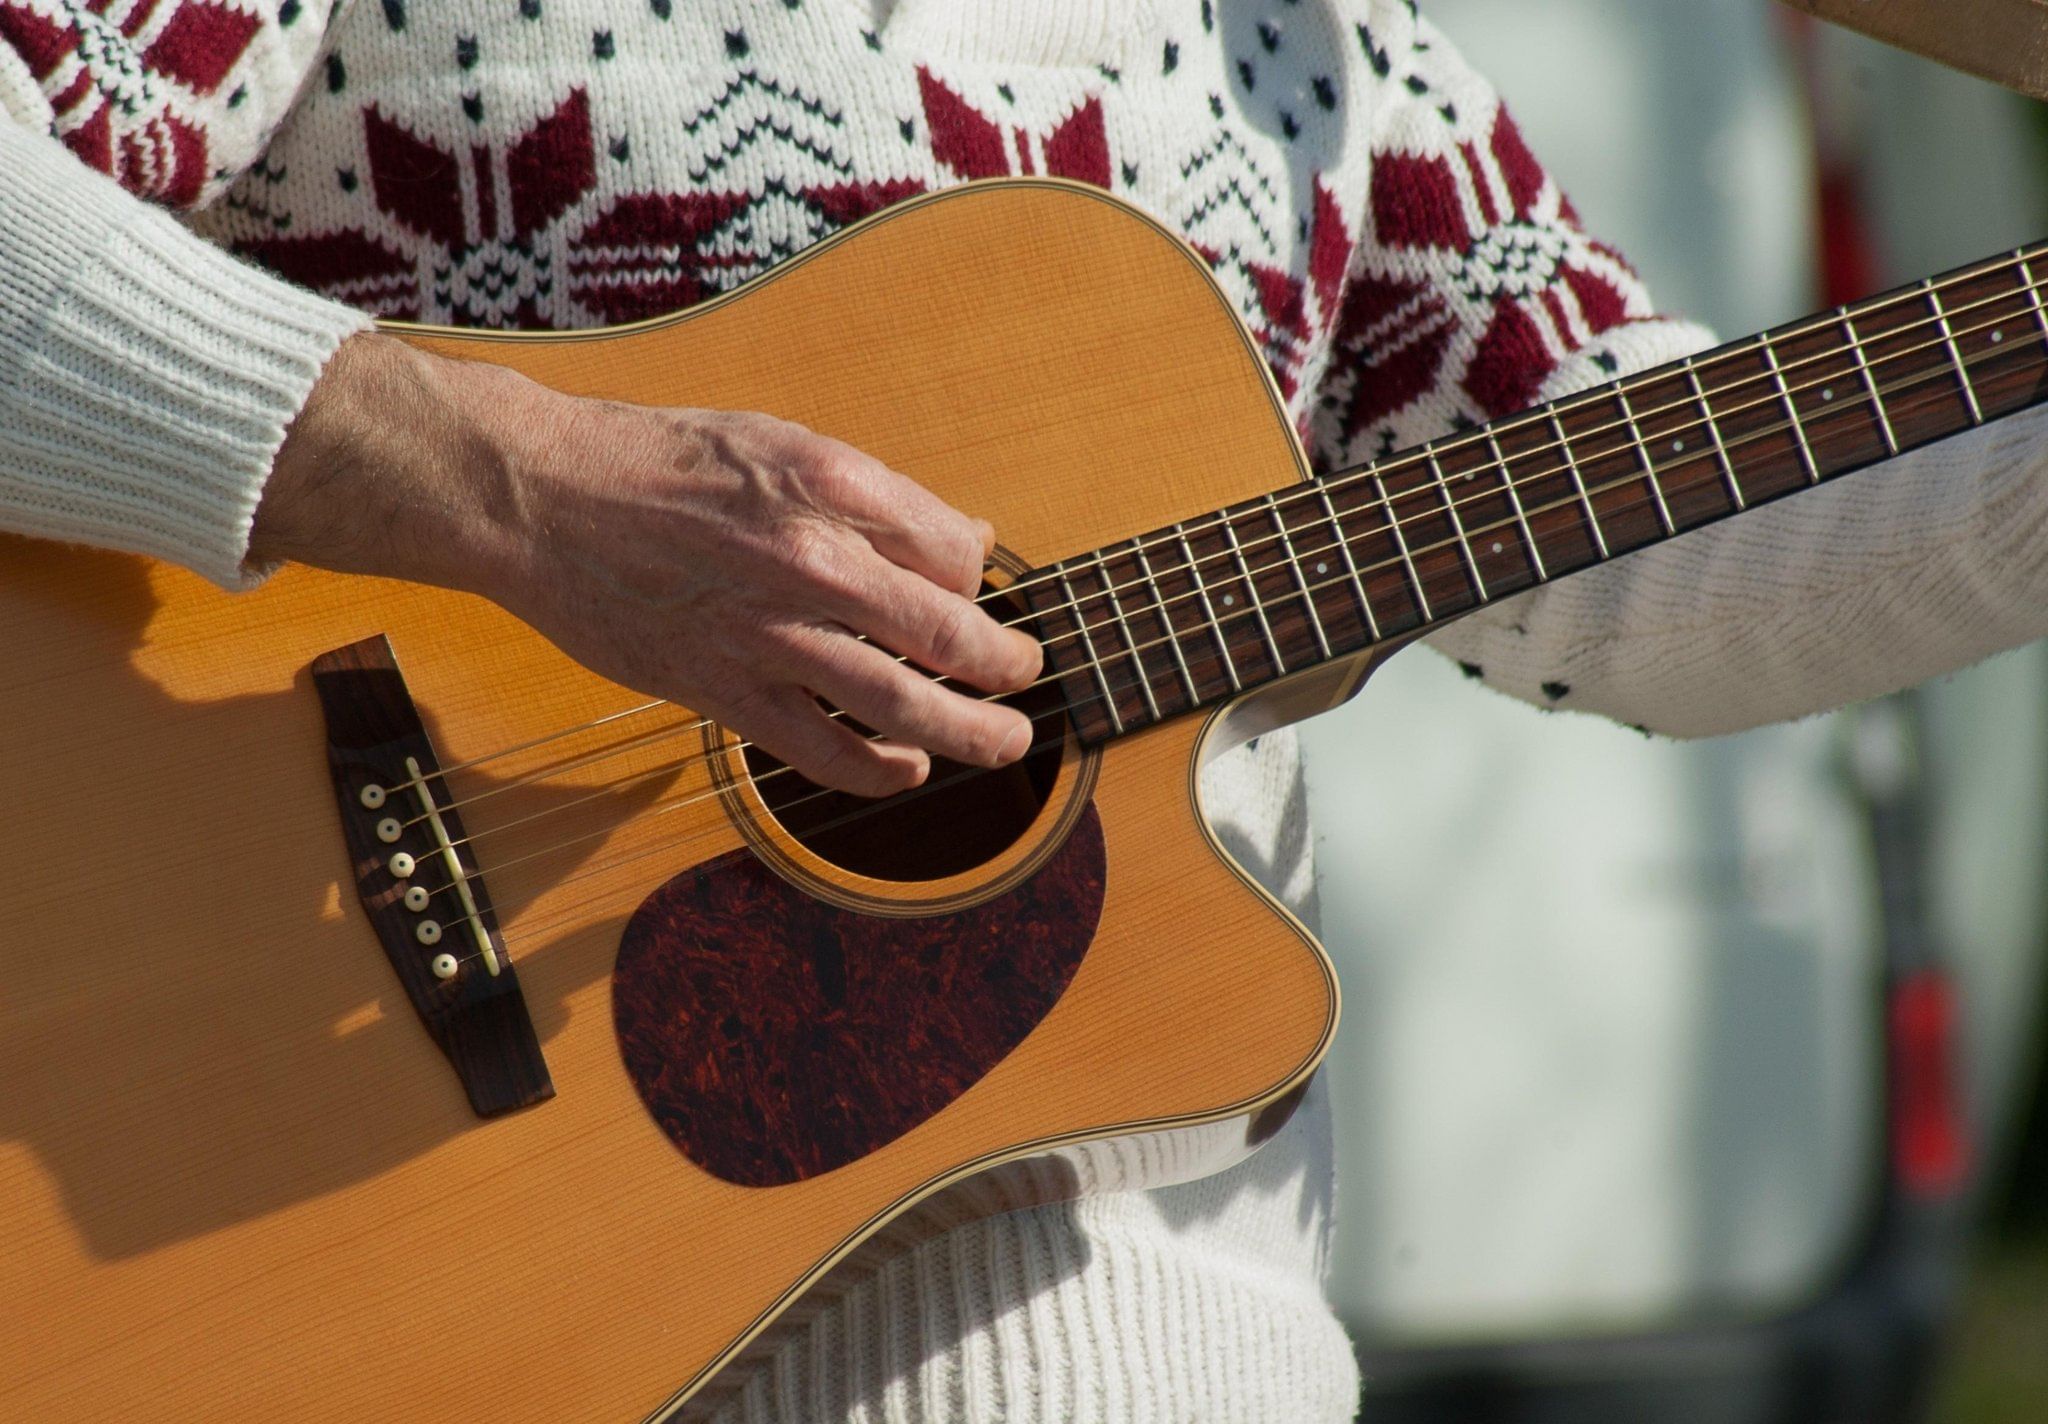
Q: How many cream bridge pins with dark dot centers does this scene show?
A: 6